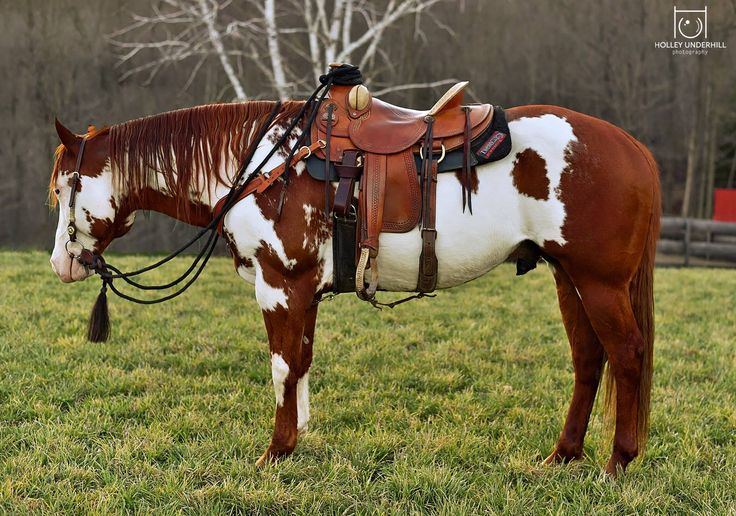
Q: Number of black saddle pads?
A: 1